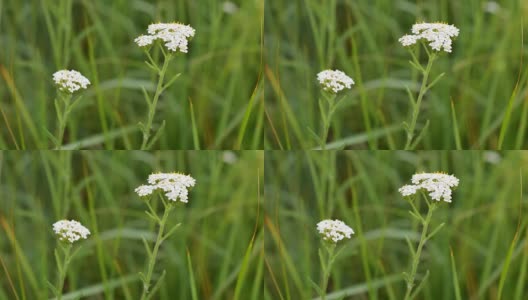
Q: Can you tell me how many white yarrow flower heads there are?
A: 8